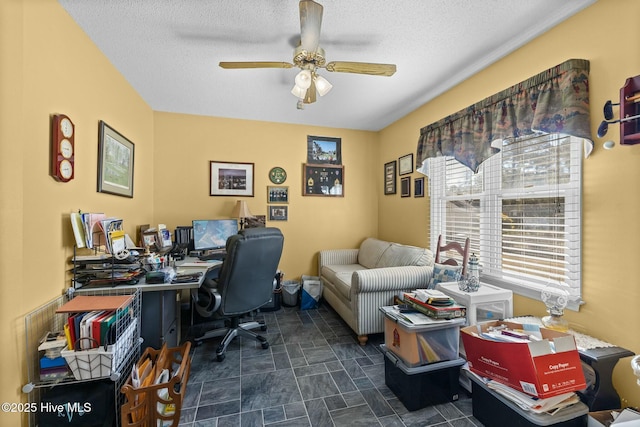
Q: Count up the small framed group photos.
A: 2